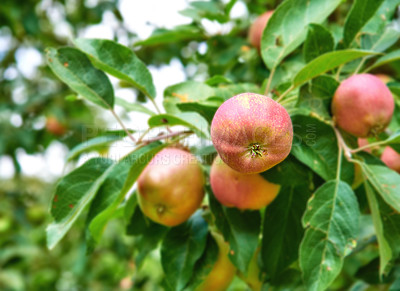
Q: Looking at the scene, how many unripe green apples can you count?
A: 0